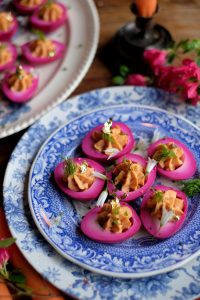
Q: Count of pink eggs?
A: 12